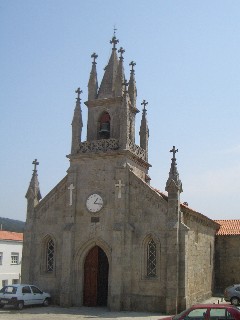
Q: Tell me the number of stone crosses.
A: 11